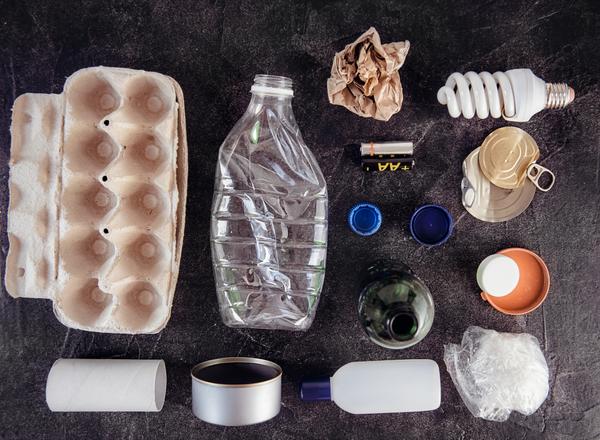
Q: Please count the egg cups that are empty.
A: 10